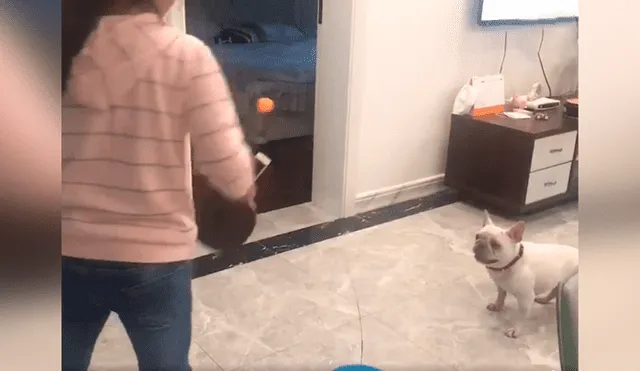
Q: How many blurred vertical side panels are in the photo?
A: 2